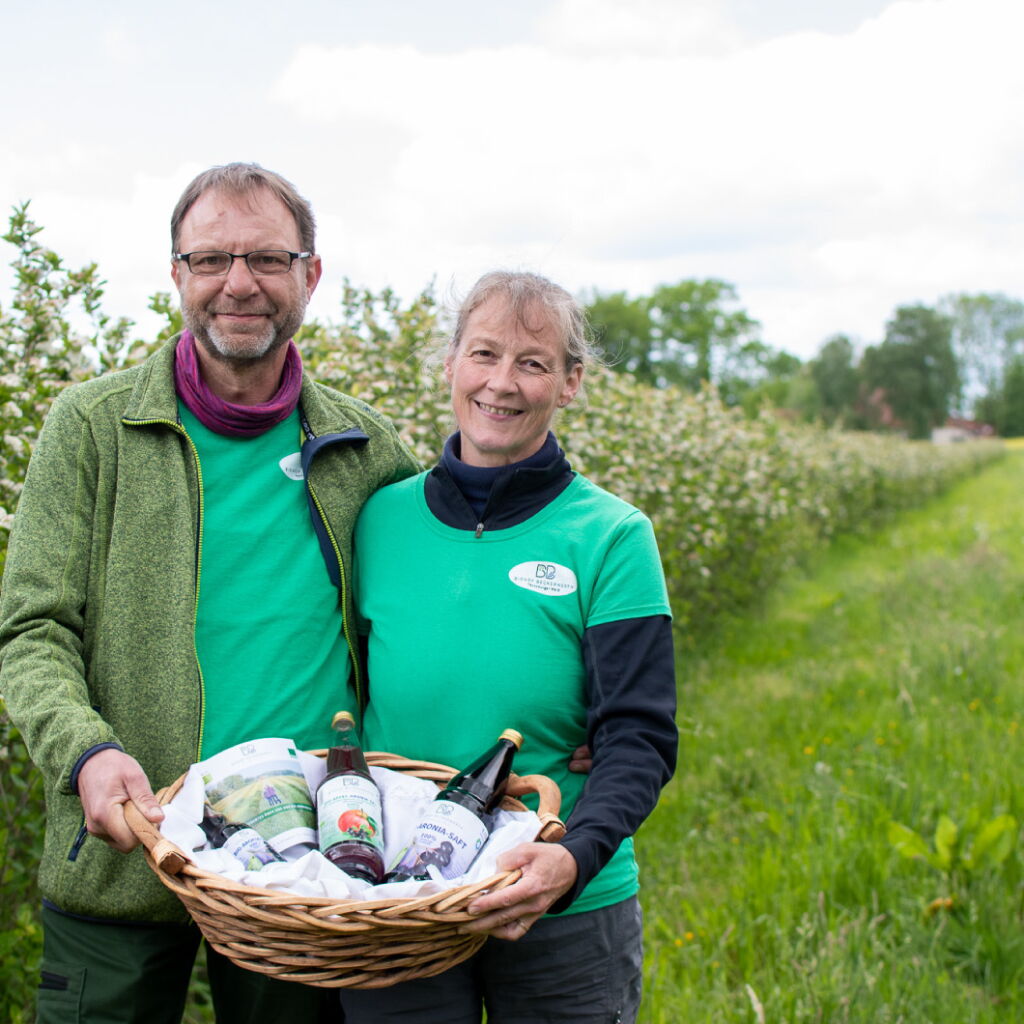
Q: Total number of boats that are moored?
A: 0